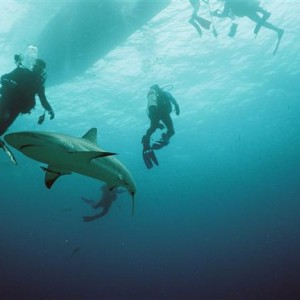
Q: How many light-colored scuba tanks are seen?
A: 1